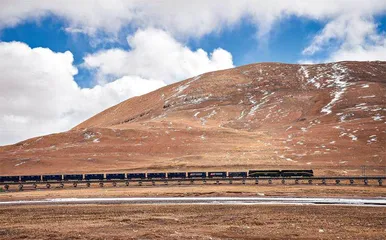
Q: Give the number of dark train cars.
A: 12